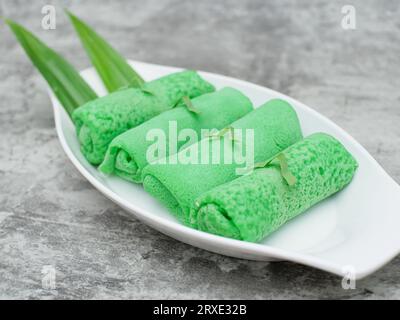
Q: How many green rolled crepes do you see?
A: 4